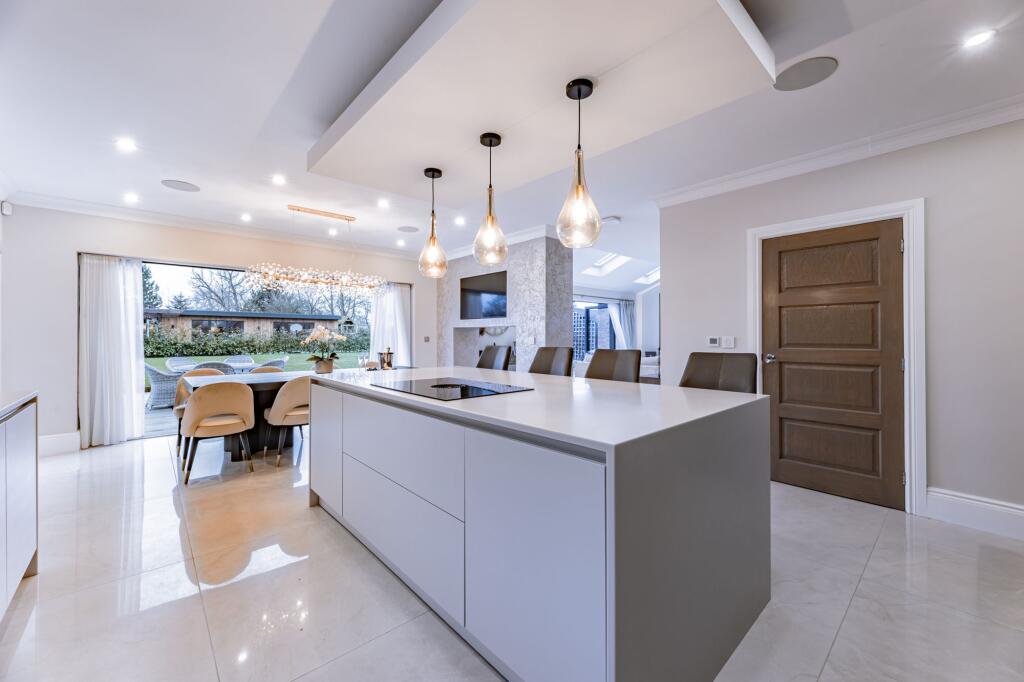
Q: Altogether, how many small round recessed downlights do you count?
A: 9